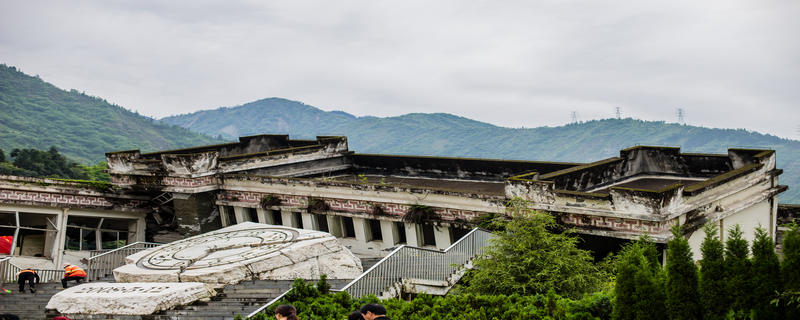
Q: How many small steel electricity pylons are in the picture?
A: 3